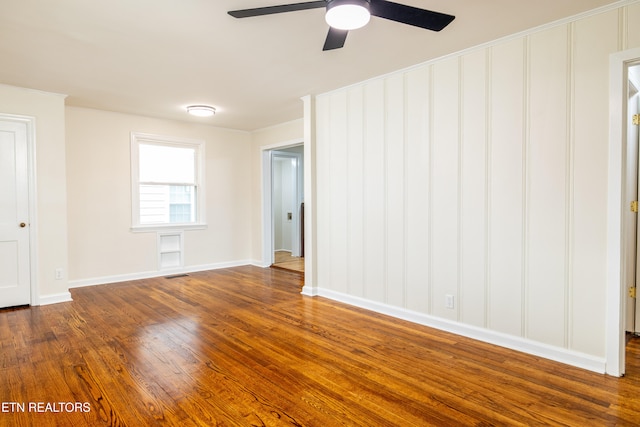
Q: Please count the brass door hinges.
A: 3